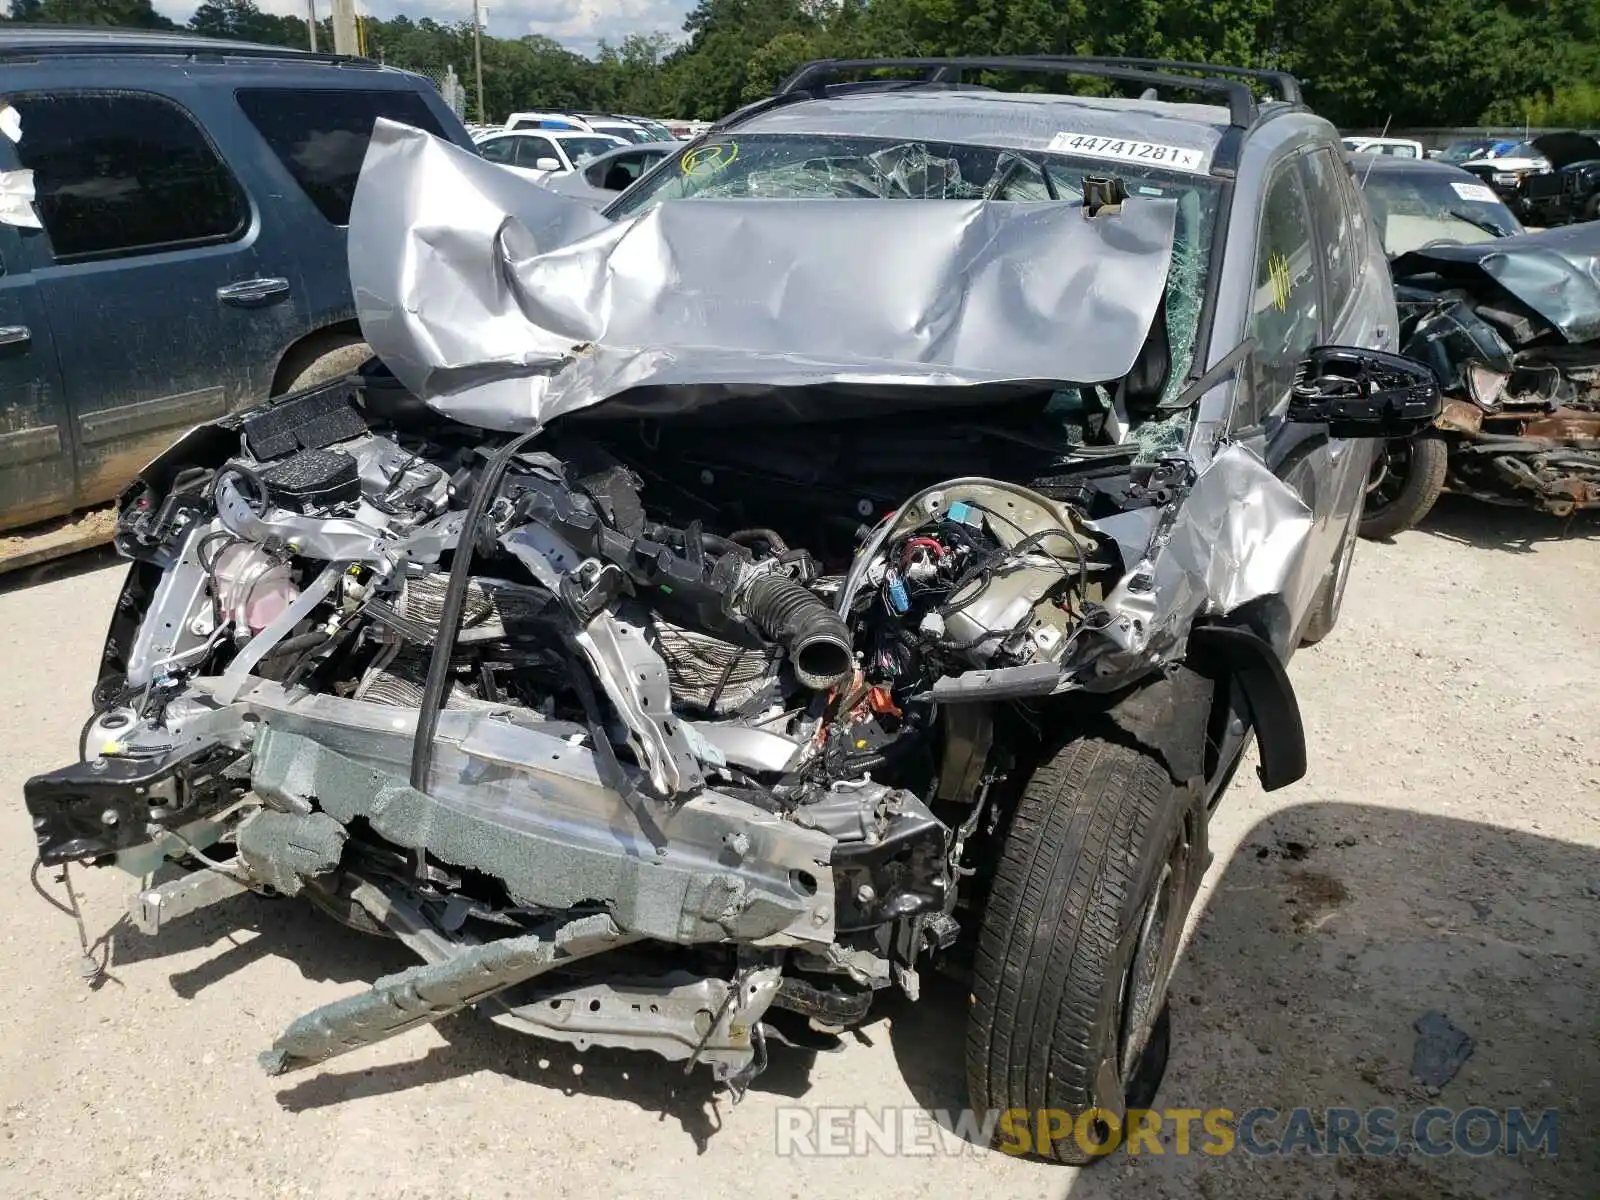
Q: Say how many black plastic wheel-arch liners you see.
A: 1